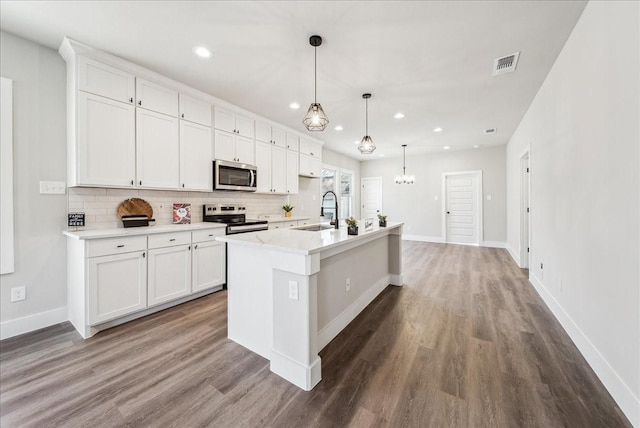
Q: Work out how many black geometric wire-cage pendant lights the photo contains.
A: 2